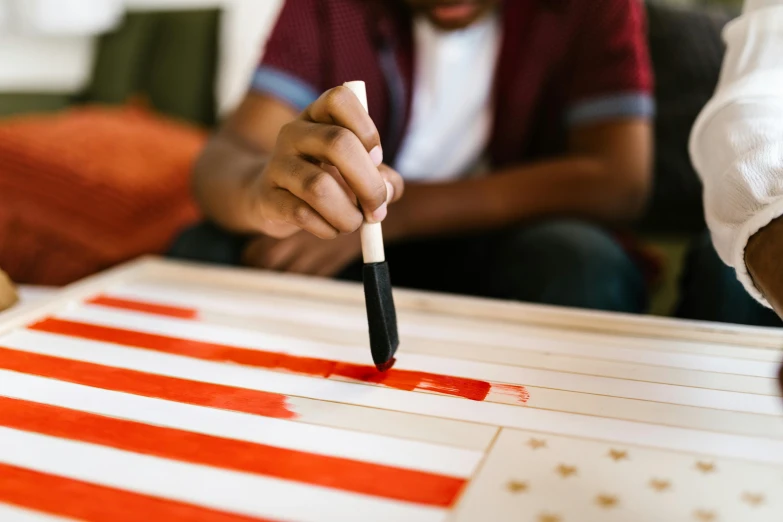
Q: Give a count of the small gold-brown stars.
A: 10